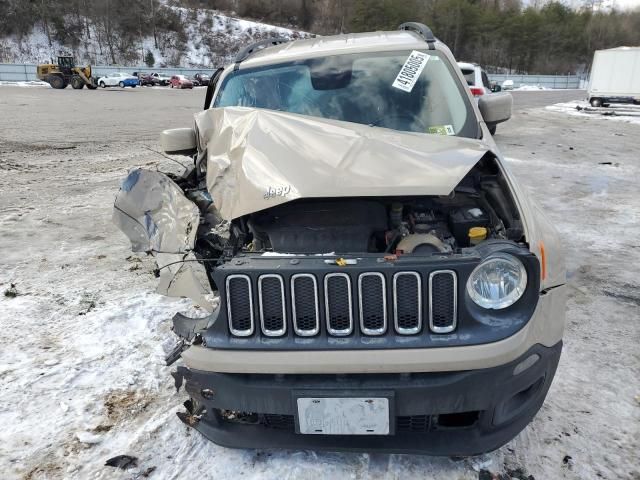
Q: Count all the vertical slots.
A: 7